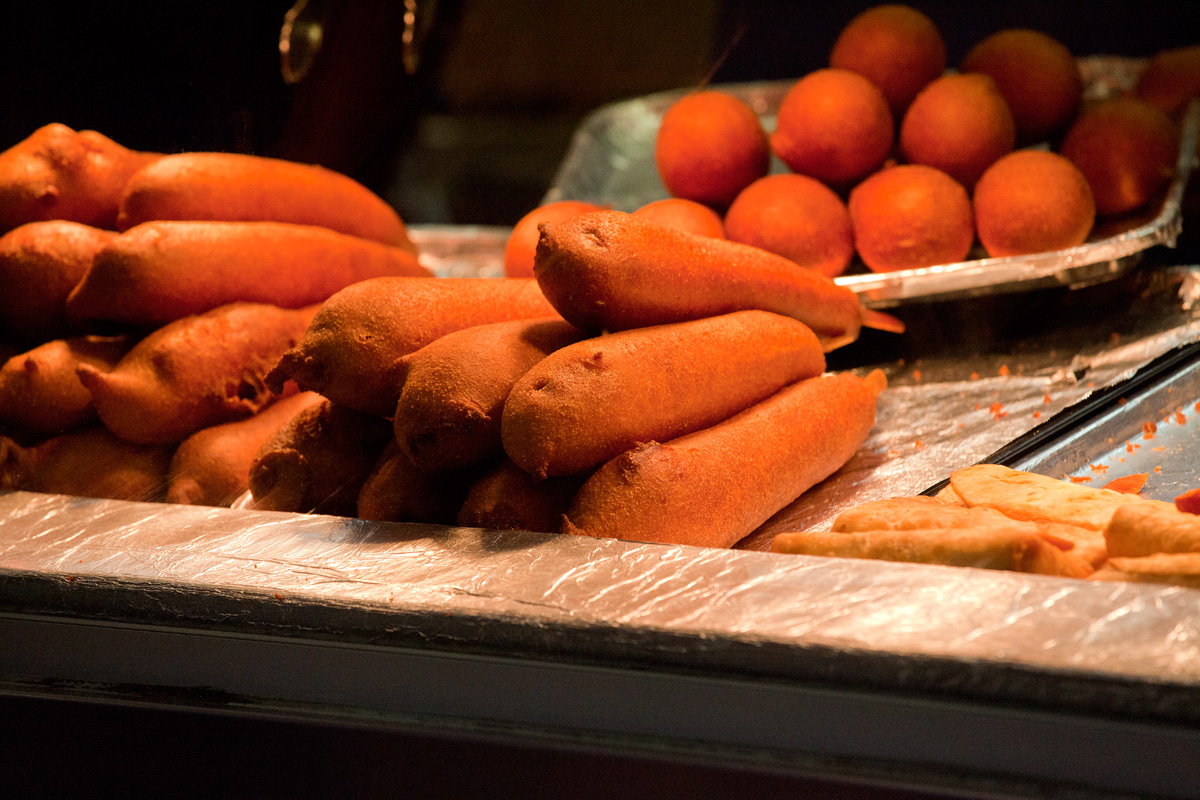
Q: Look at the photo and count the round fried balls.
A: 12